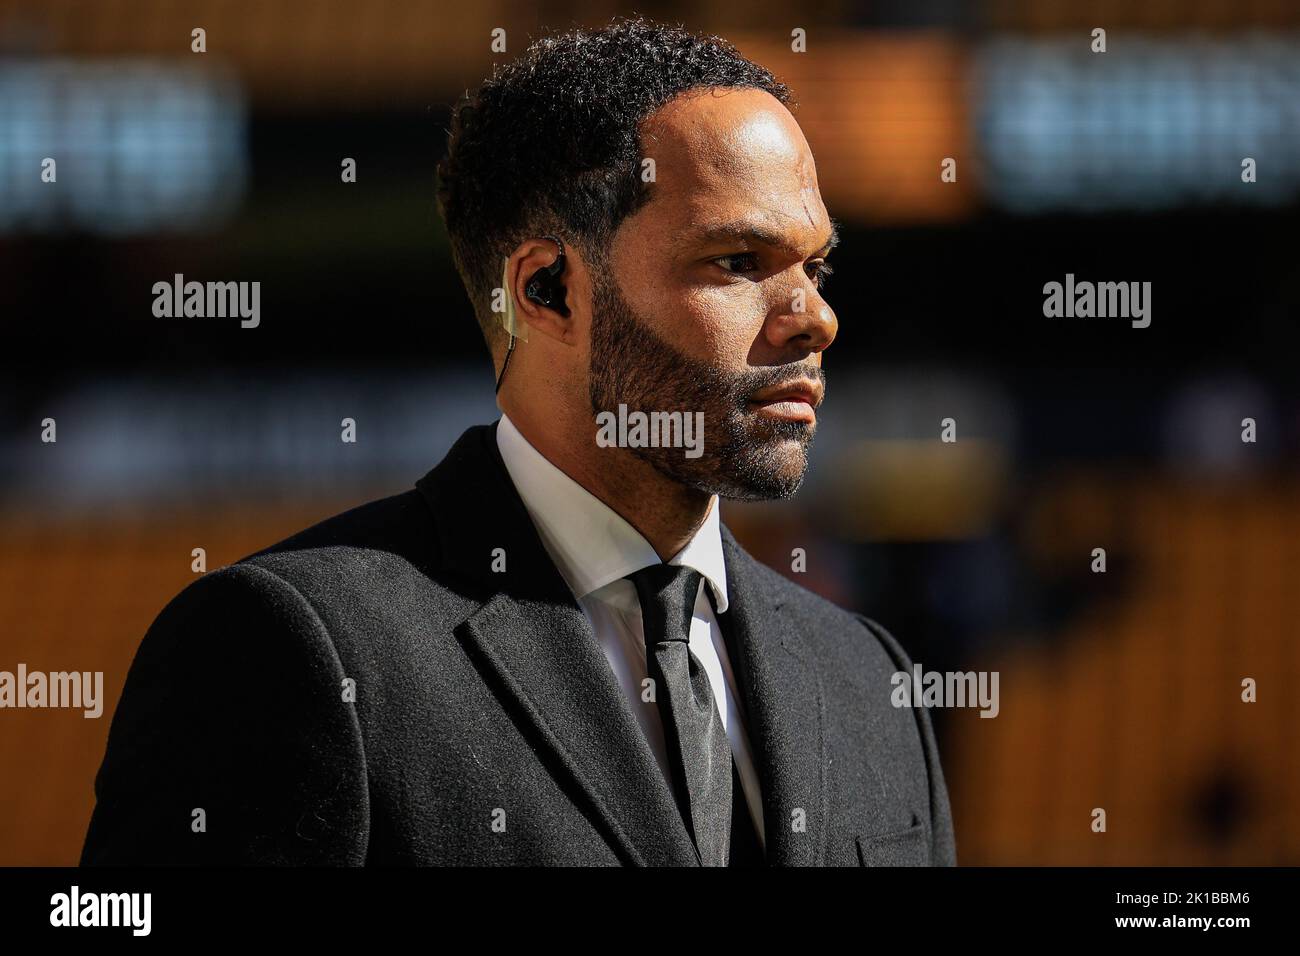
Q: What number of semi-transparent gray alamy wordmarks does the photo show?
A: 5